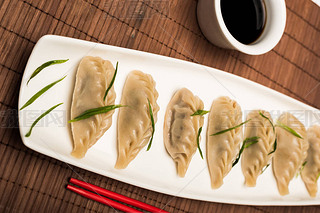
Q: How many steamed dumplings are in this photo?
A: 7